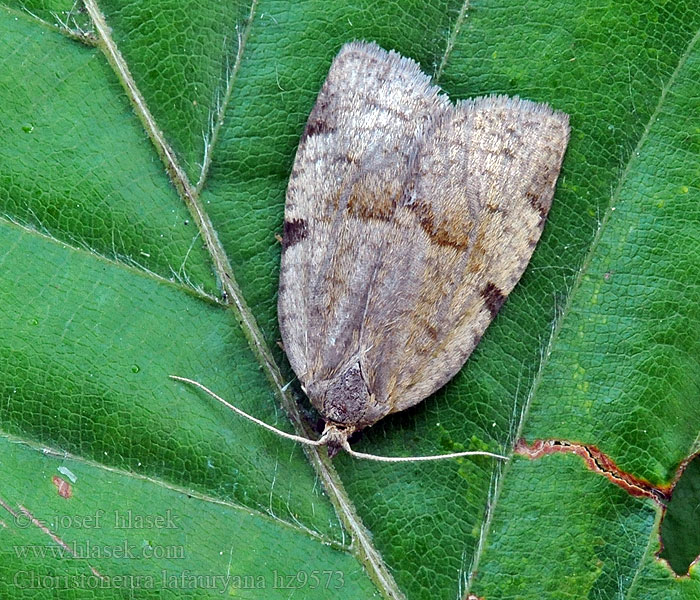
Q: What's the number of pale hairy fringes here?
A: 2